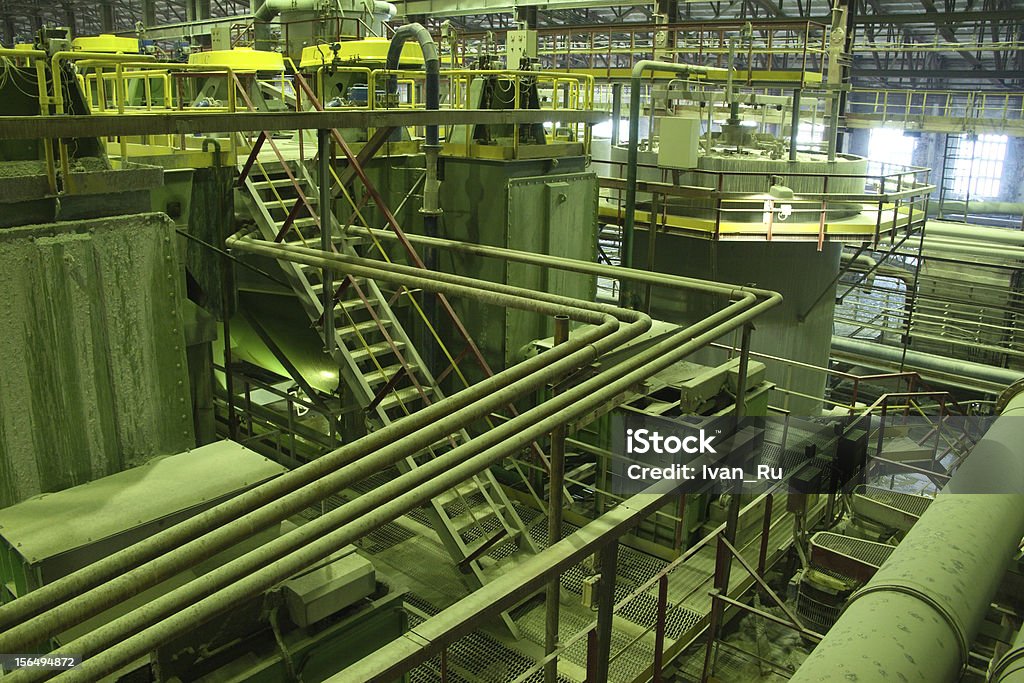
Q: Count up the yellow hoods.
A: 3